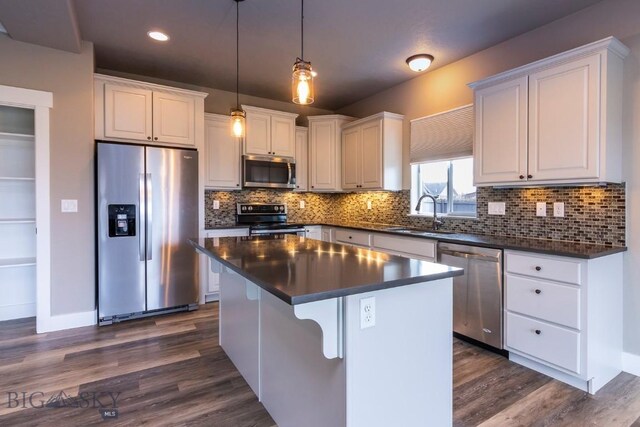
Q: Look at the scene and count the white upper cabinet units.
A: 7